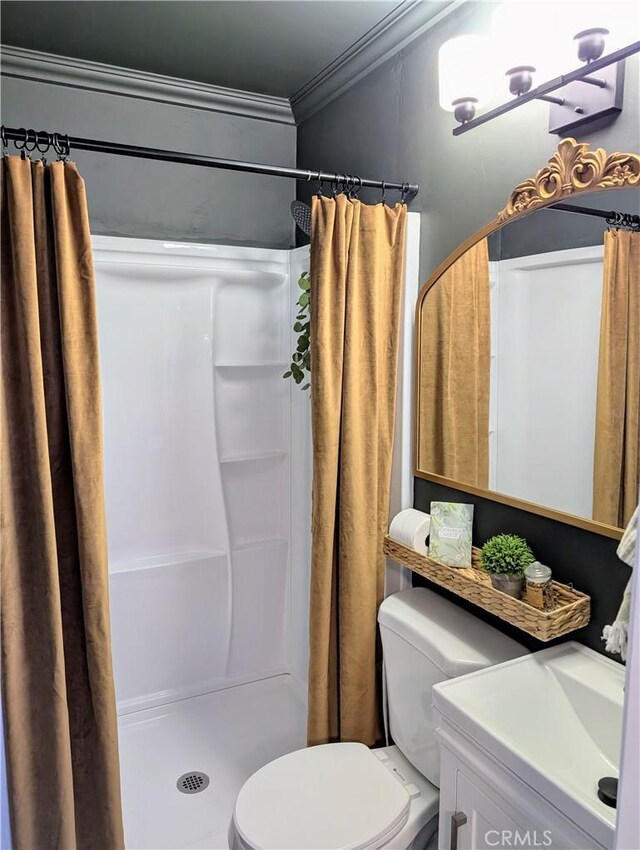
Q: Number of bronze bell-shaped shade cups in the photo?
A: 3